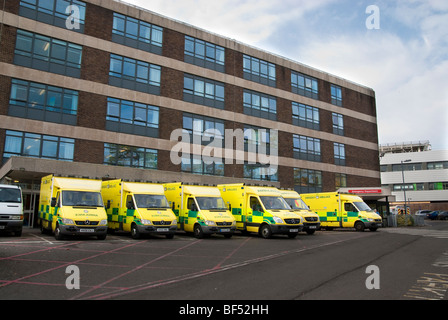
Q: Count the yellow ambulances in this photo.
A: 6